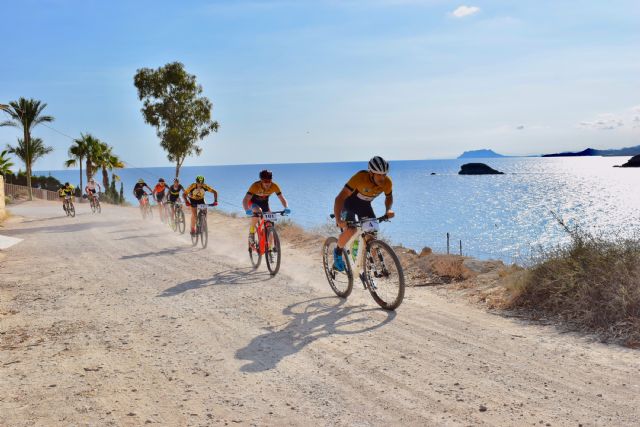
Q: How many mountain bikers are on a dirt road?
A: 8